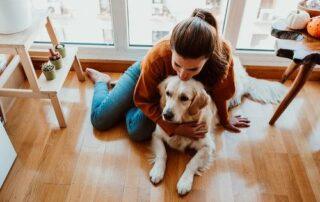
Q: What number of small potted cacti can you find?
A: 3